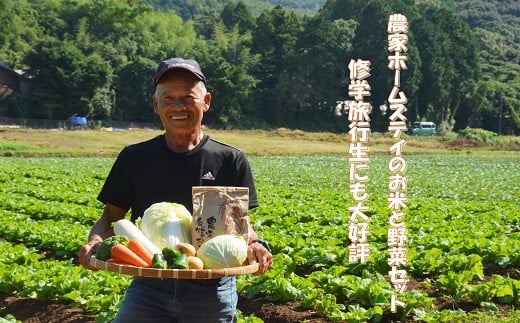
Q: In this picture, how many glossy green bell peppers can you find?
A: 3